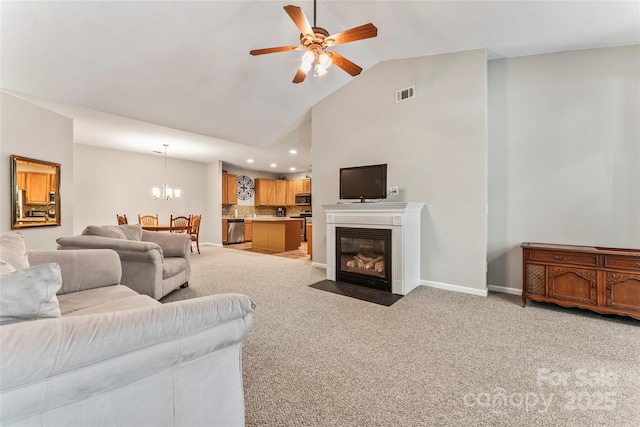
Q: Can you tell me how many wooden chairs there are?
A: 4